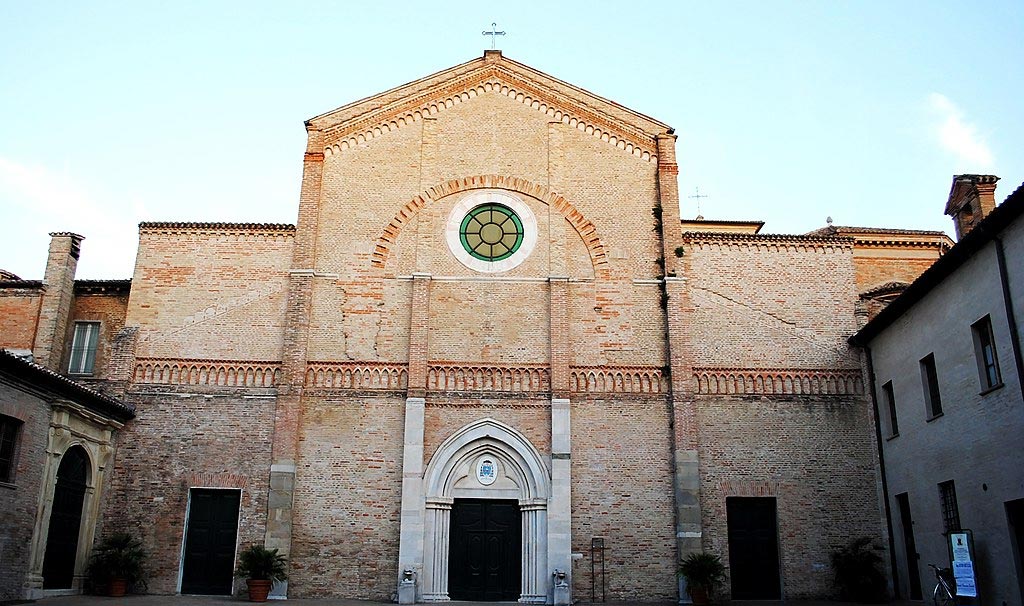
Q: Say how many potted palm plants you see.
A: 4